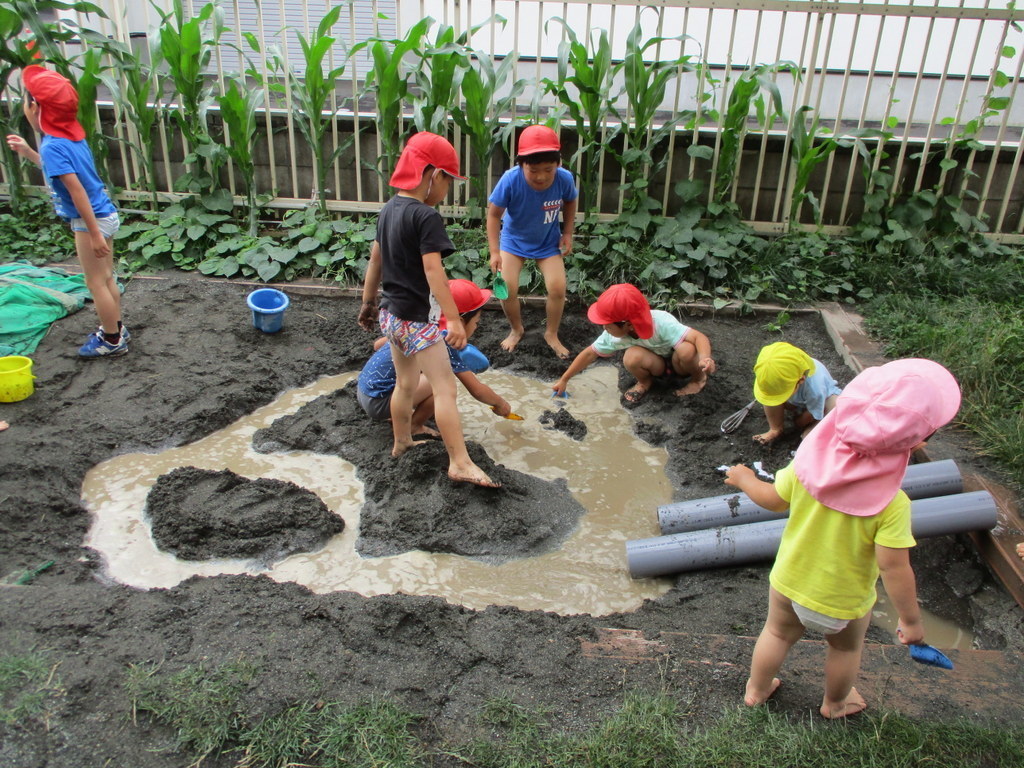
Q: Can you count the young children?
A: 7